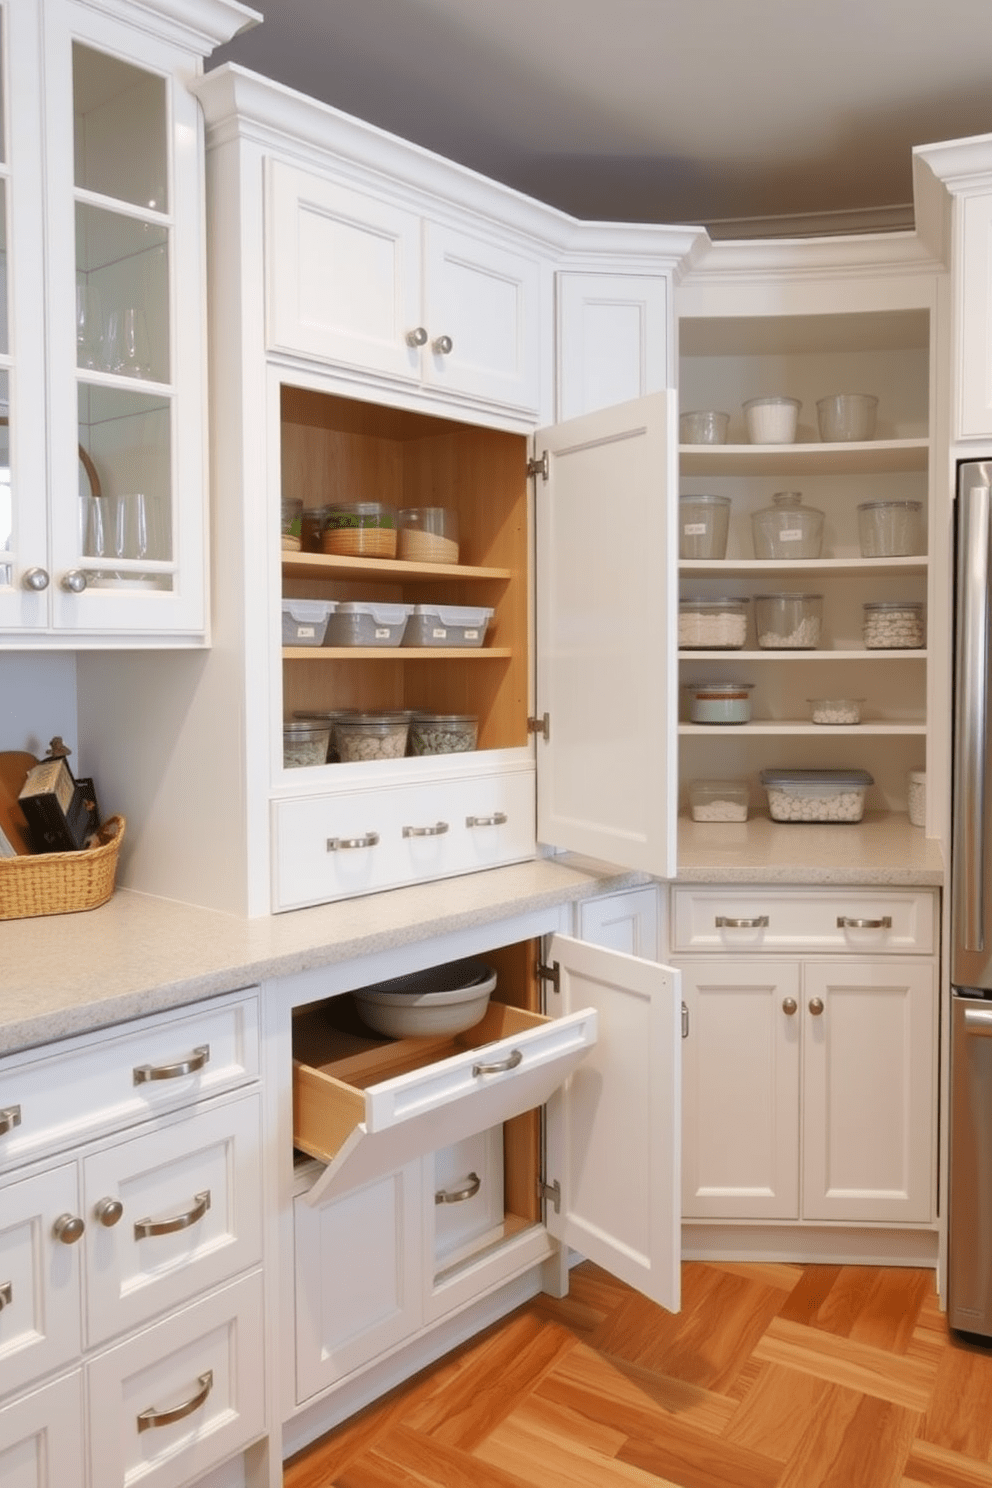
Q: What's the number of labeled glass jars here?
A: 2